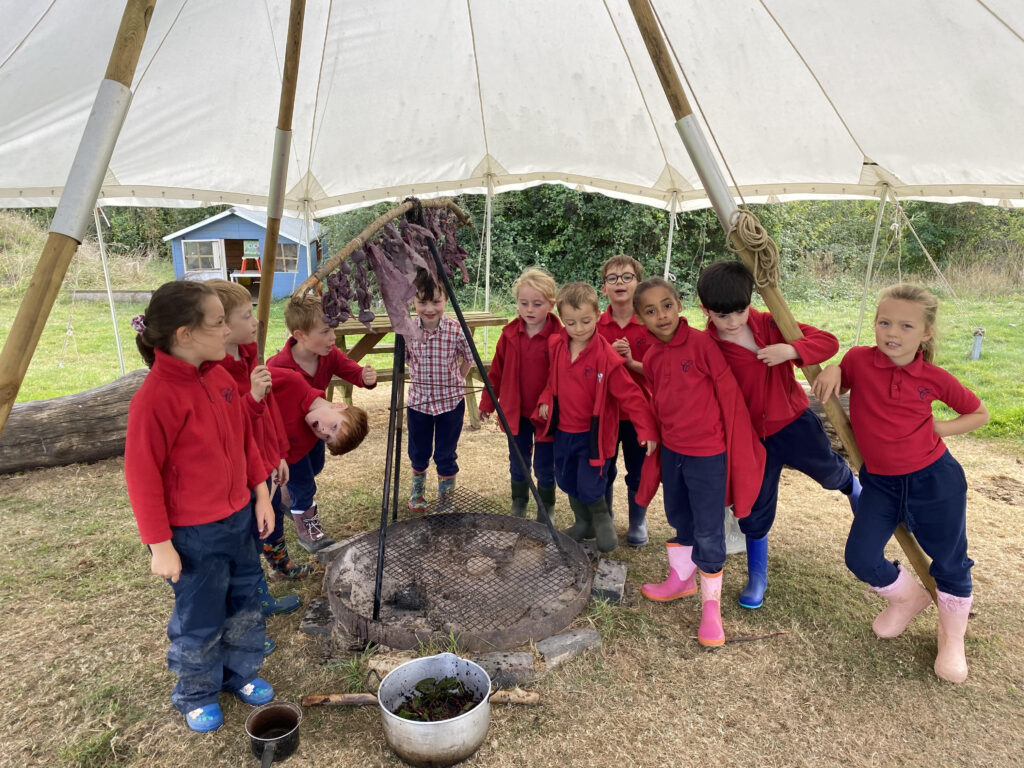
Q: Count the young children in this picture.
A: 11